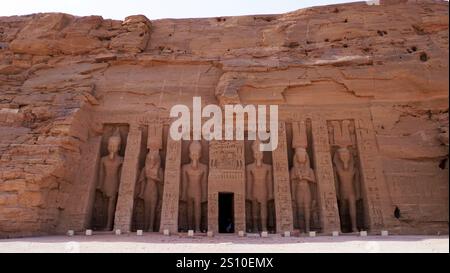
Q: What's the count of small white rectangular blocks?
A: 14